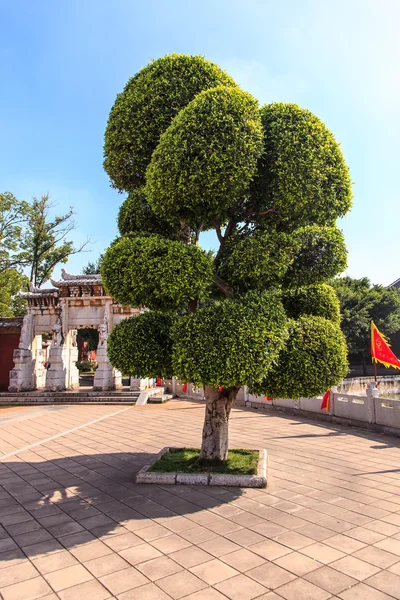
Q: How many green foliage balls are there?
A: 11